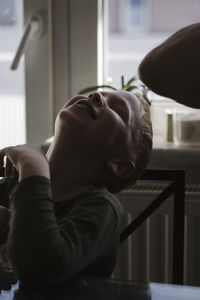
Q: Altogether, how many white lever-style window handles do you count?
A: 1